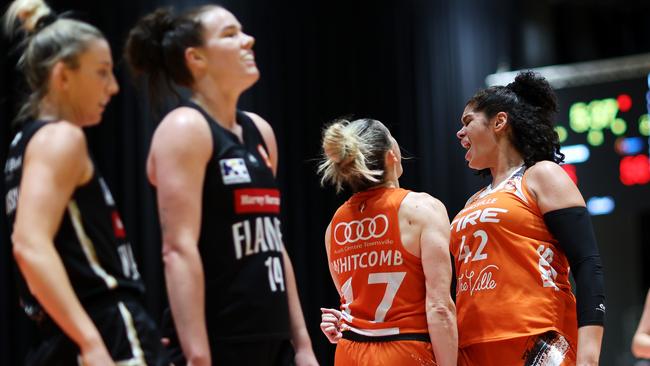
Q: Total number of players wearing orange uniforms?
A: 2